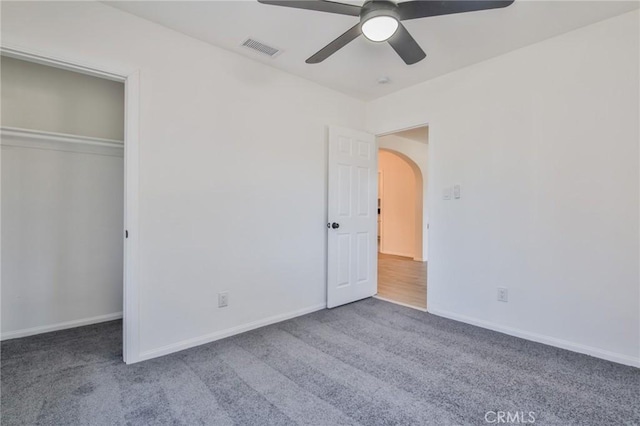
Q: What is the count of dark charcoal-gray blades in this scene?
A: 4